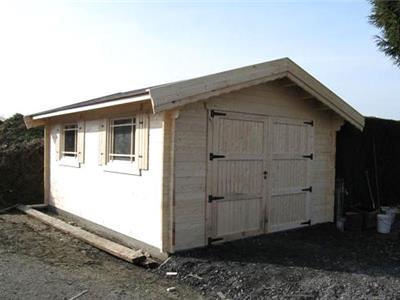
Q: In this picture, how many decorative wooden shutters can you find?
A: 4